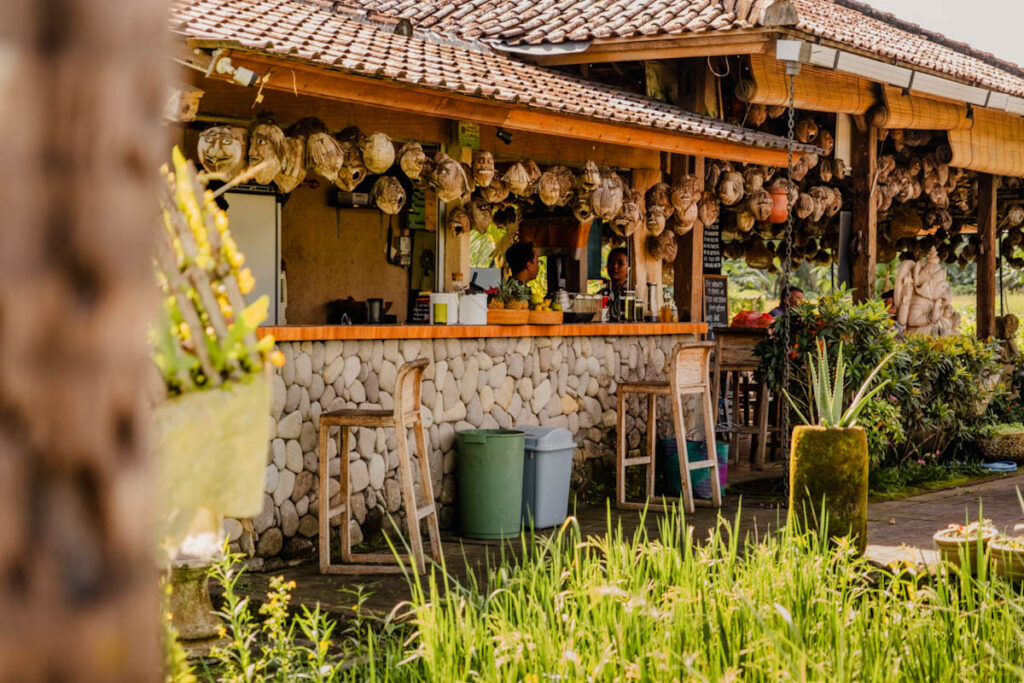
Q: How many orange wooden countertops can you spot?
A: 1